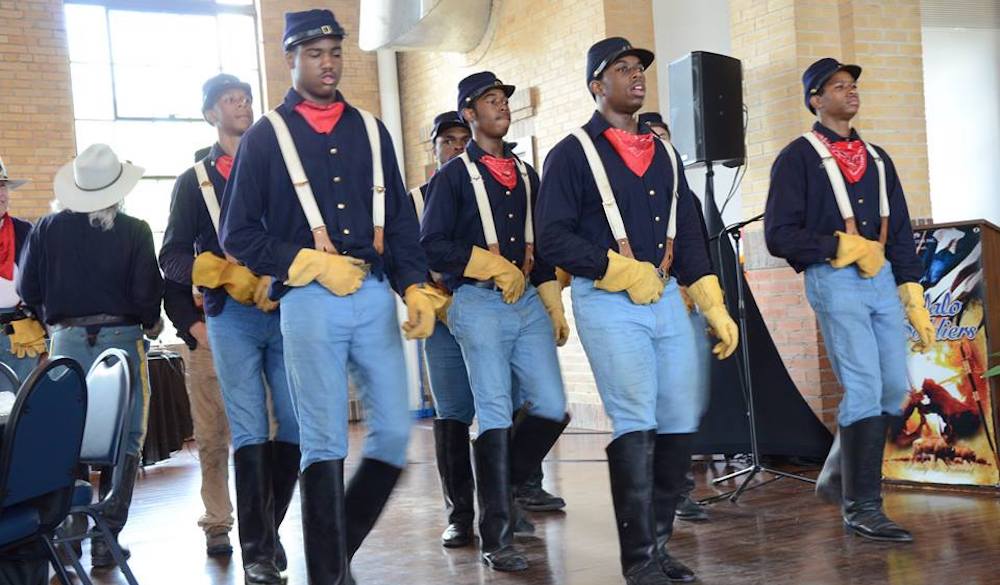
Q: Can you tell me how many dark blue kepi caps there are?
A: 7